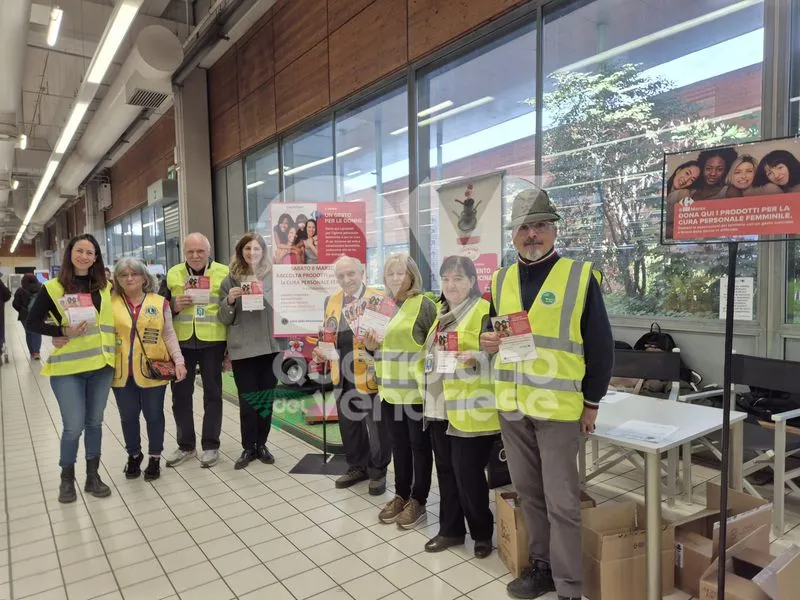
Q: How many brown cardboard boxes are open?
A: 4